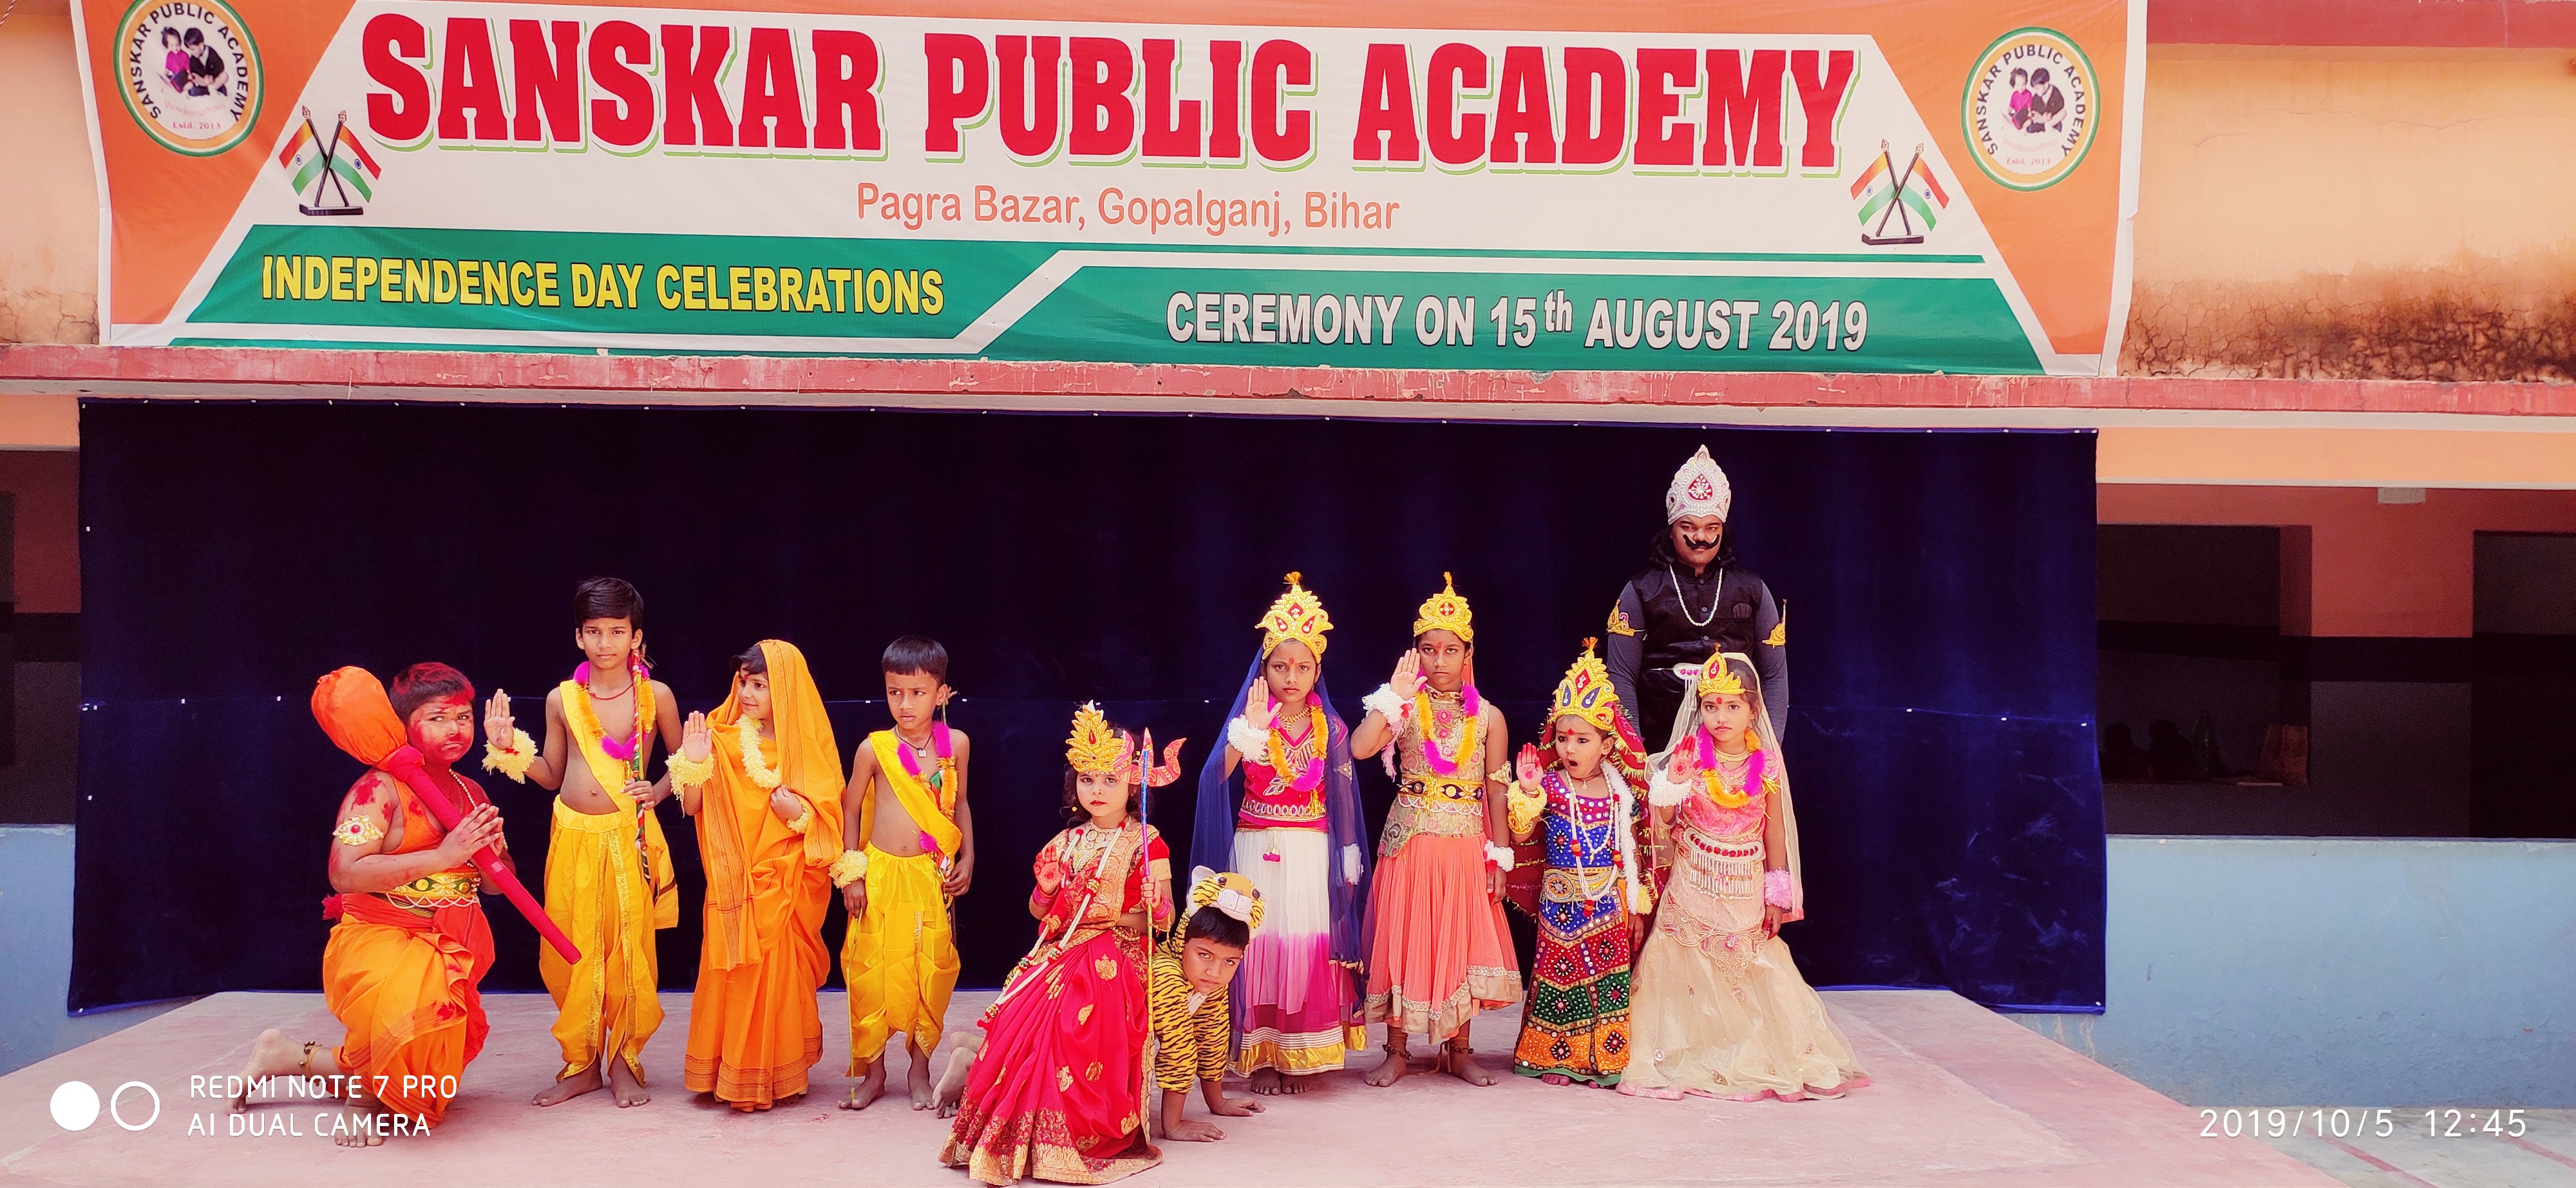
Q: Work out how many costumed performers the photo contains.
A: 11